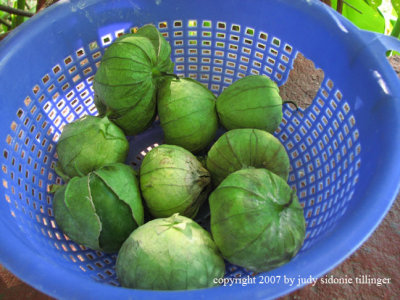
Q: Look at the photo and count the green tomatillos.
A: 9